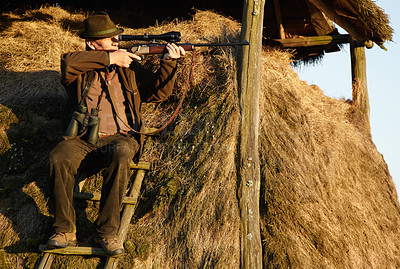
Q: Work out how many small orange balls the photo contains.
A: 0